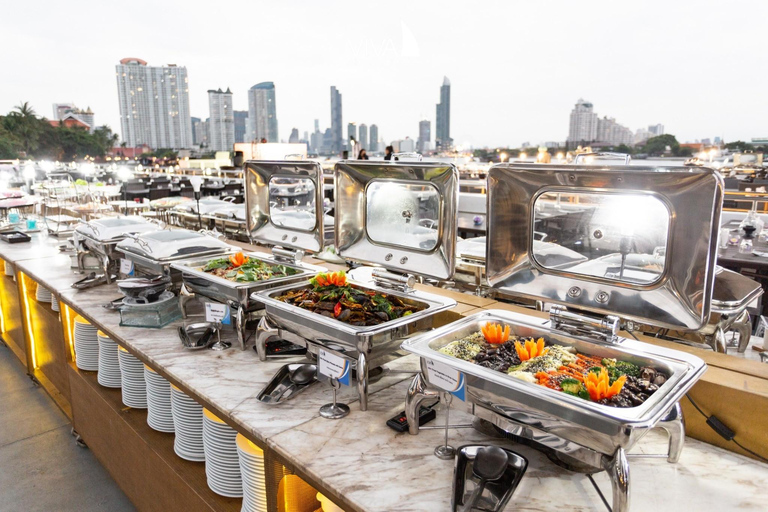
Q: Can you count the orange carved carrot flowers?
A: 5